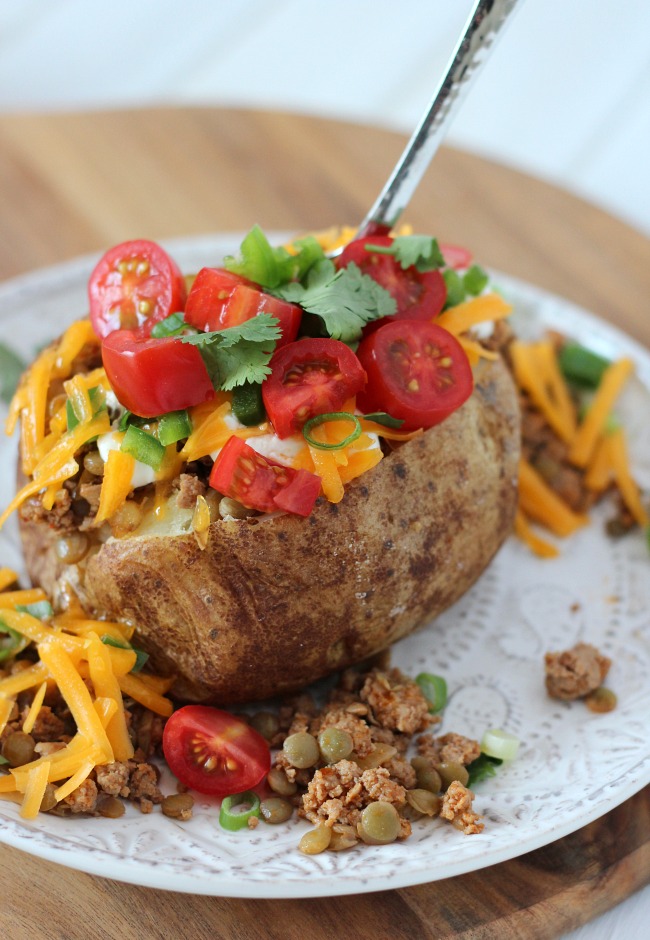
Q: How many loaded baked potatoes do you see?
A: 1